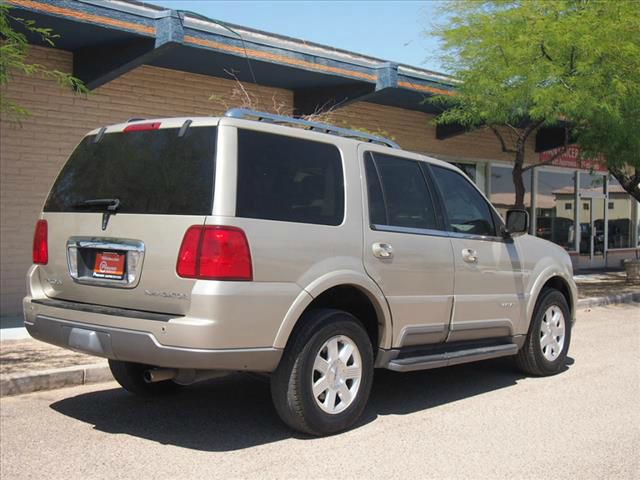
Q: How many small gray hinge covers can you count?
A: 2